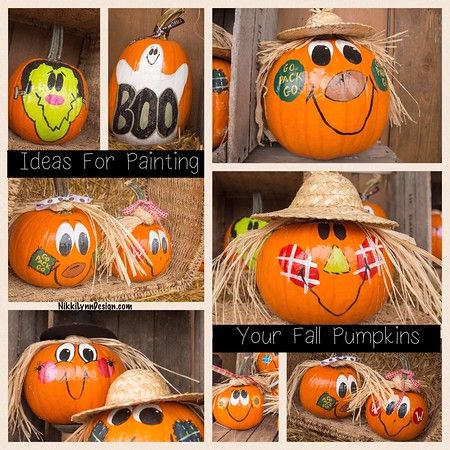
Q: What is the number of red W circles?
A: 2